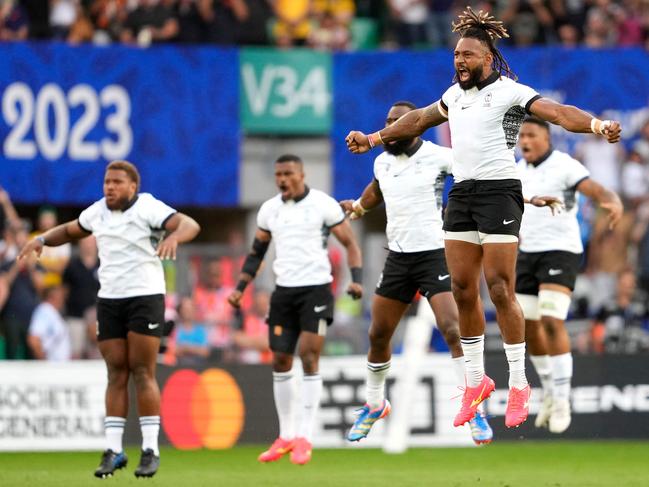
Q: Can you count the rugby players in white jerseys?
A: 5